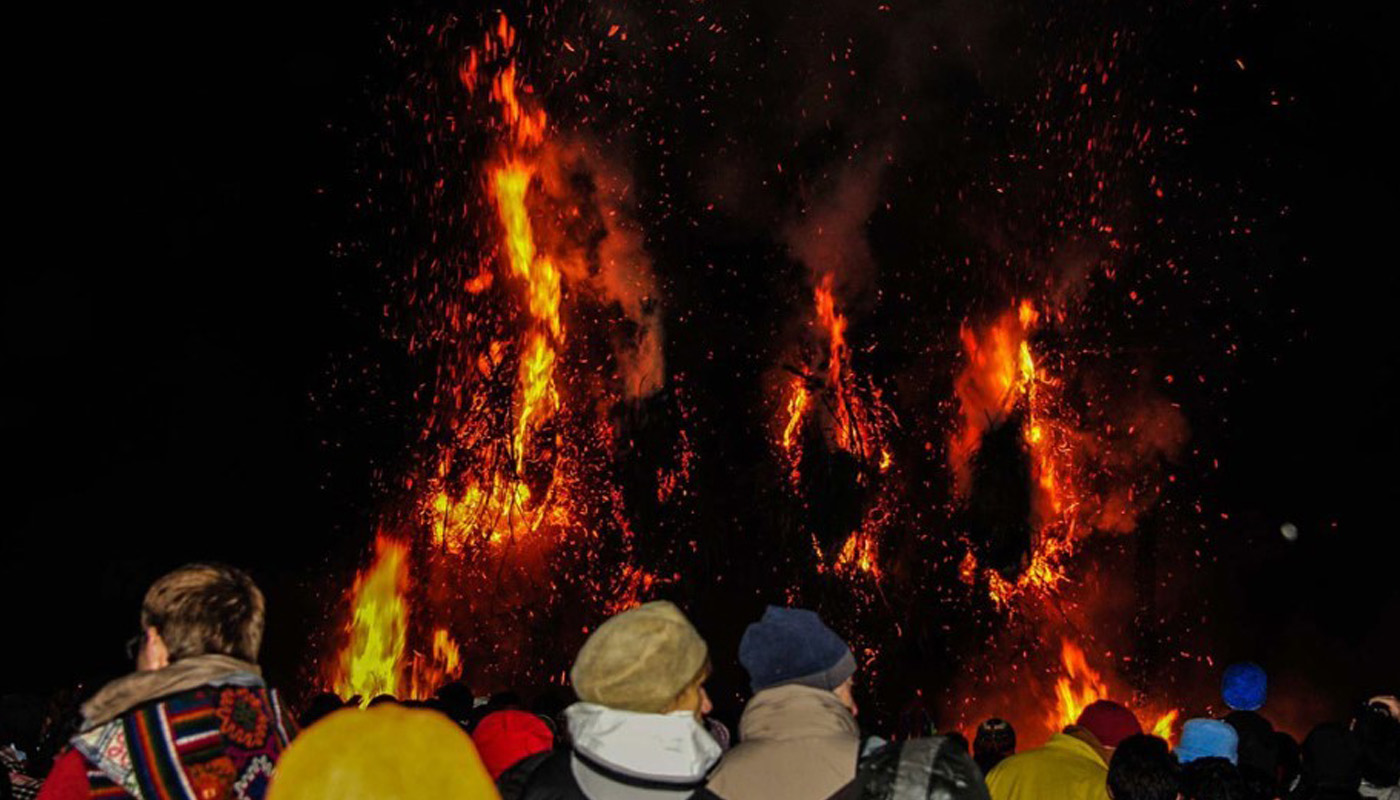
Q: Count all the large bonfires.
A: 3